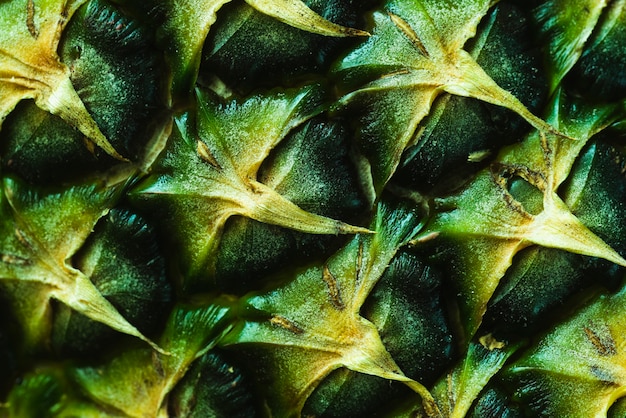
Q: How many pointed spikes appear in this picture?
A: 7